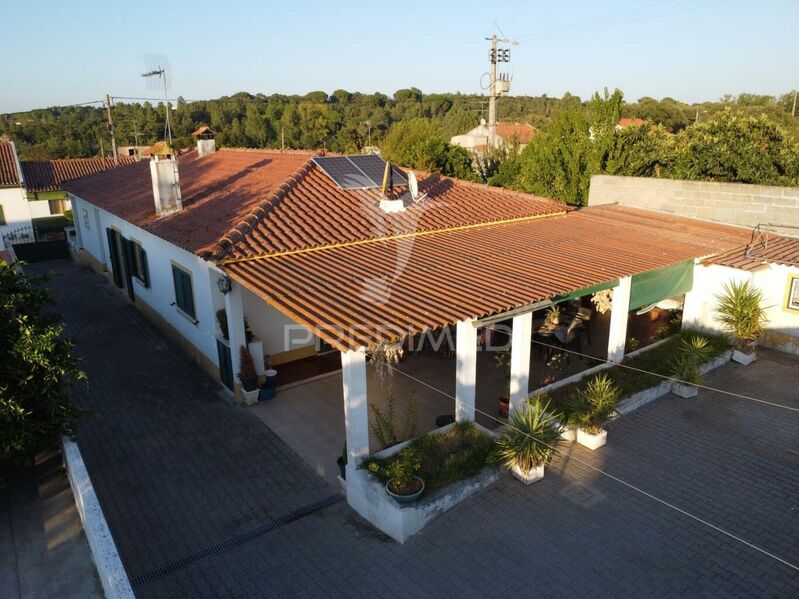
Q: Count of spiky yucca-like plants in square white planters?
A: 4